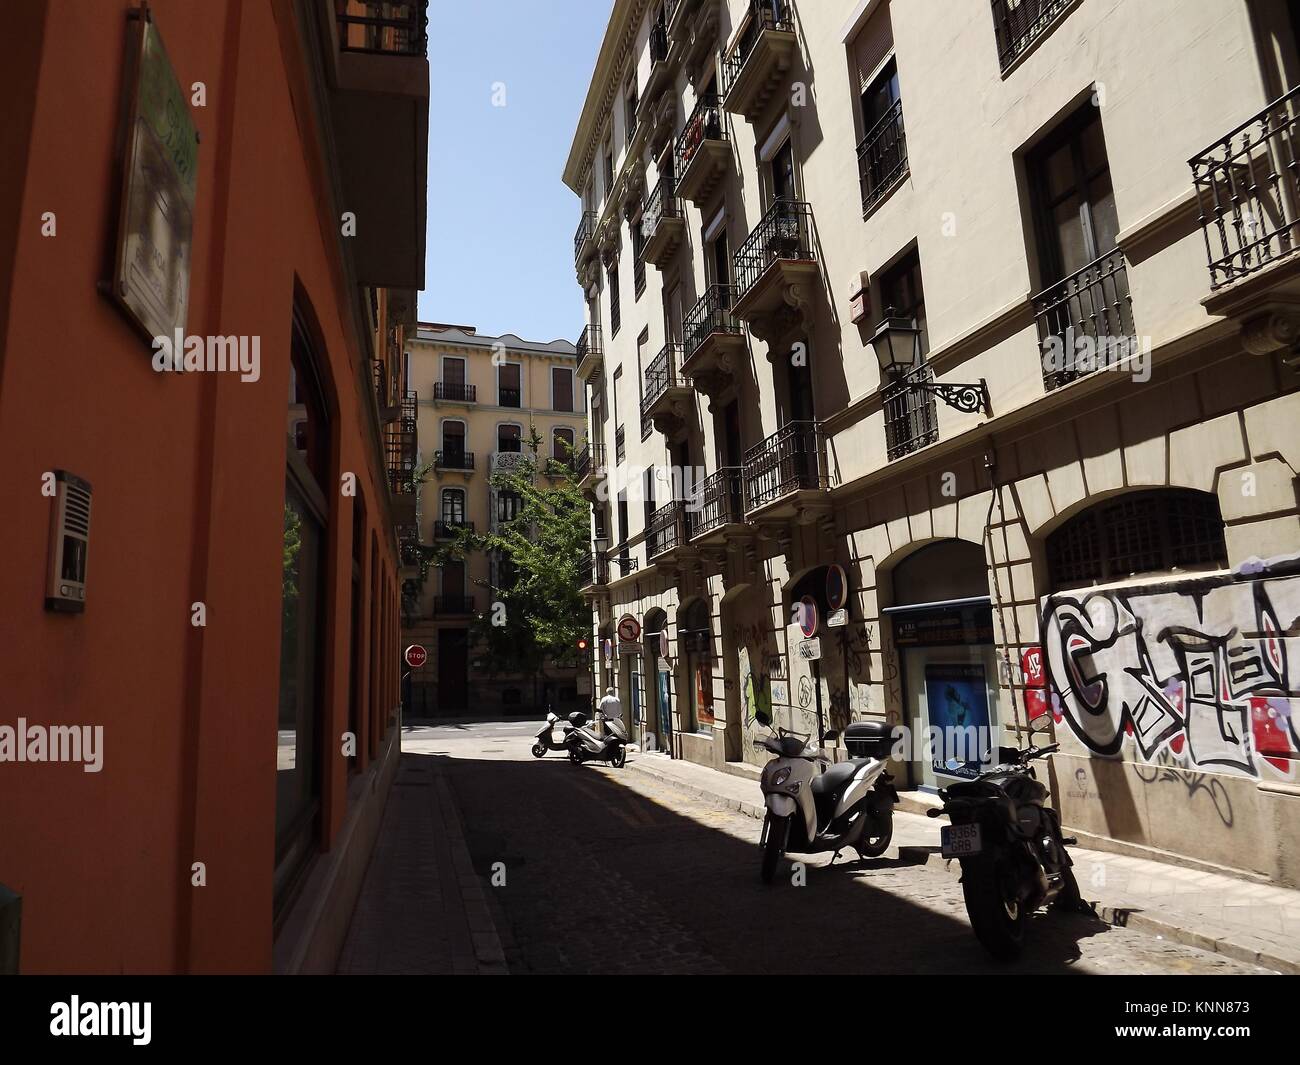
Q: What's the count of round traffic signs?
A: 5